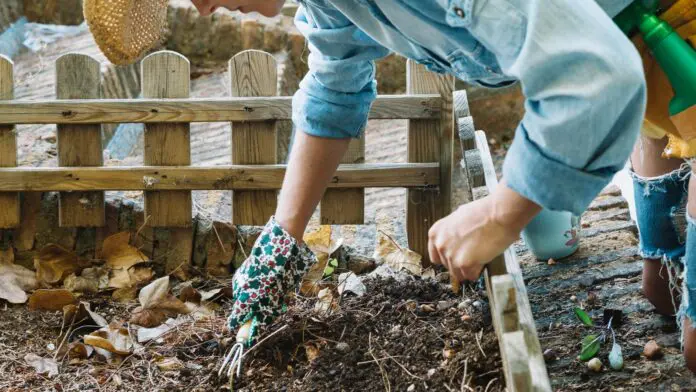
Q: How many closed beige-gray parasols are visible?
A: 0